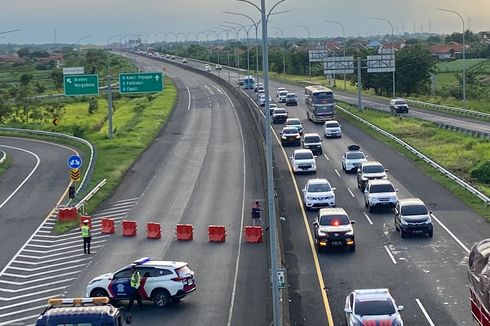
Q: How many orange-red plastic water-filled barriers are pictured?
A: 8